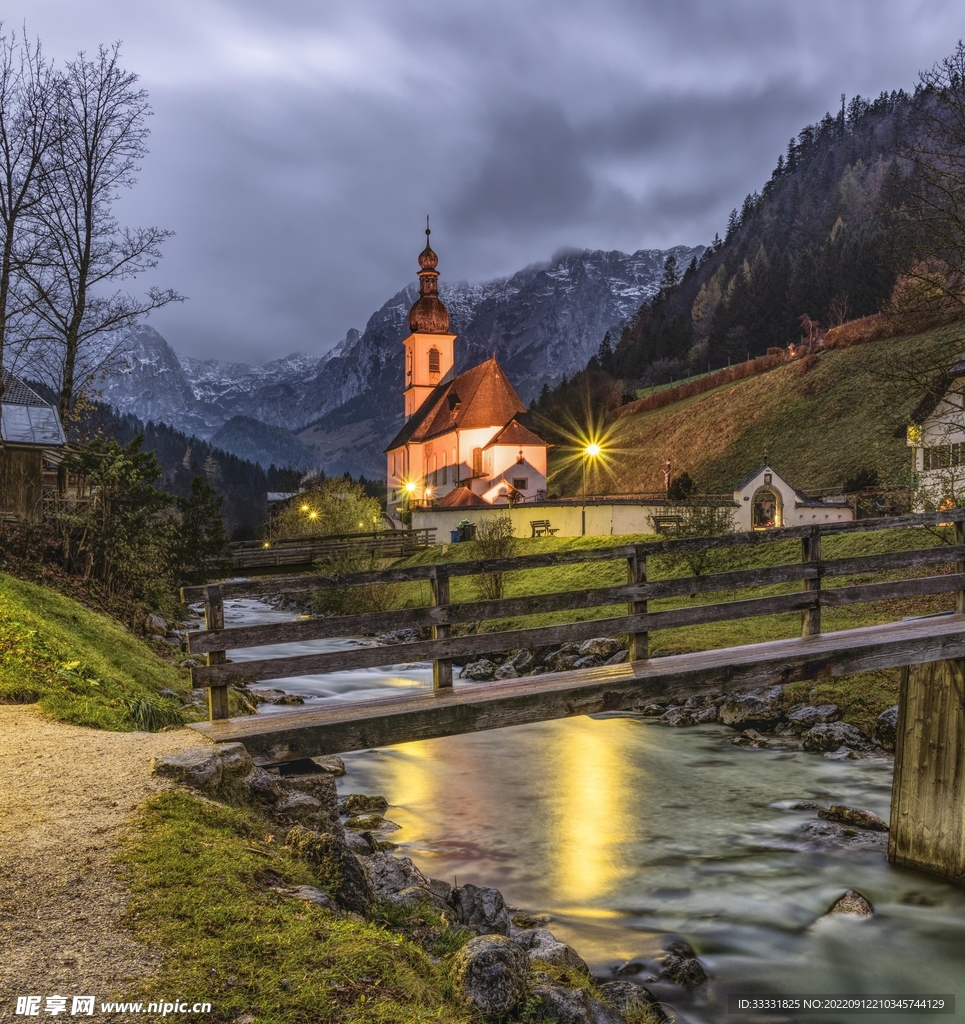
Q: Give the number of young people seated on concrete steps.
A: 0